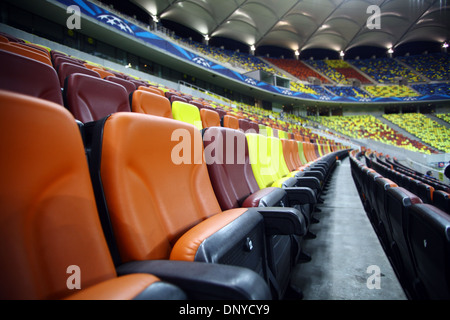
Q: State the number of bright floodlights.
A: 7